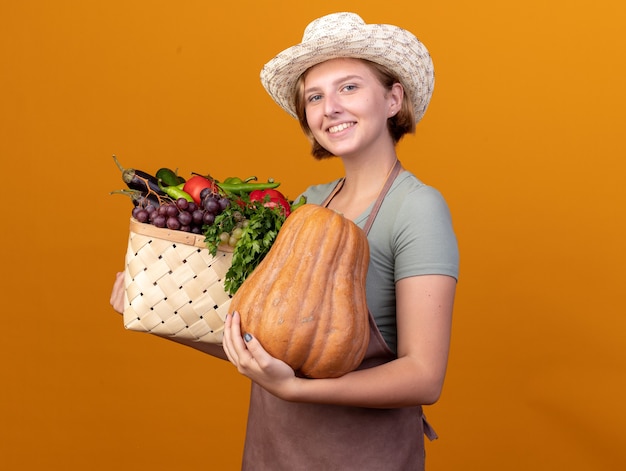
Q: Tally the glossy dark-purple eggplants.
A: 2